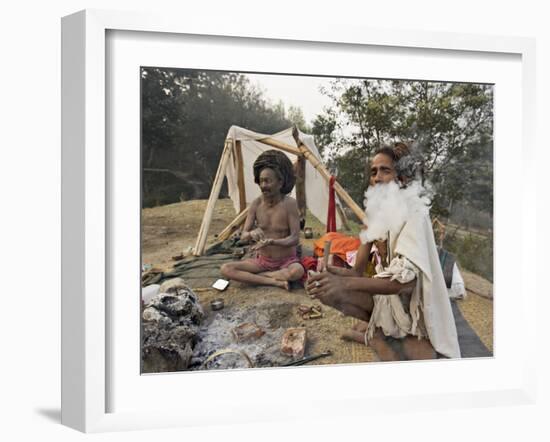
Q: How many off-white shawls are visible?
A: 1